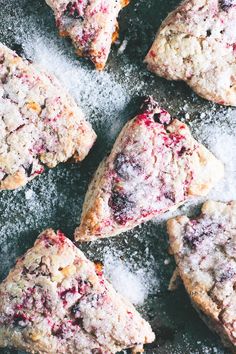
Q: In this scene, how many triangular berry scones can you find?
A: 6